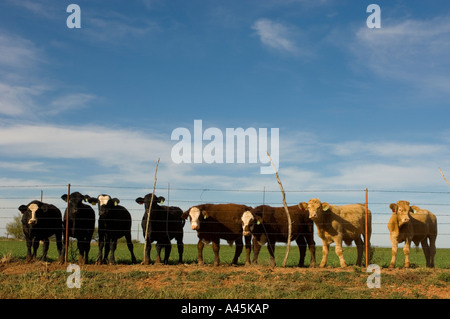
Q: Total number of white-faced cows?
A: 4